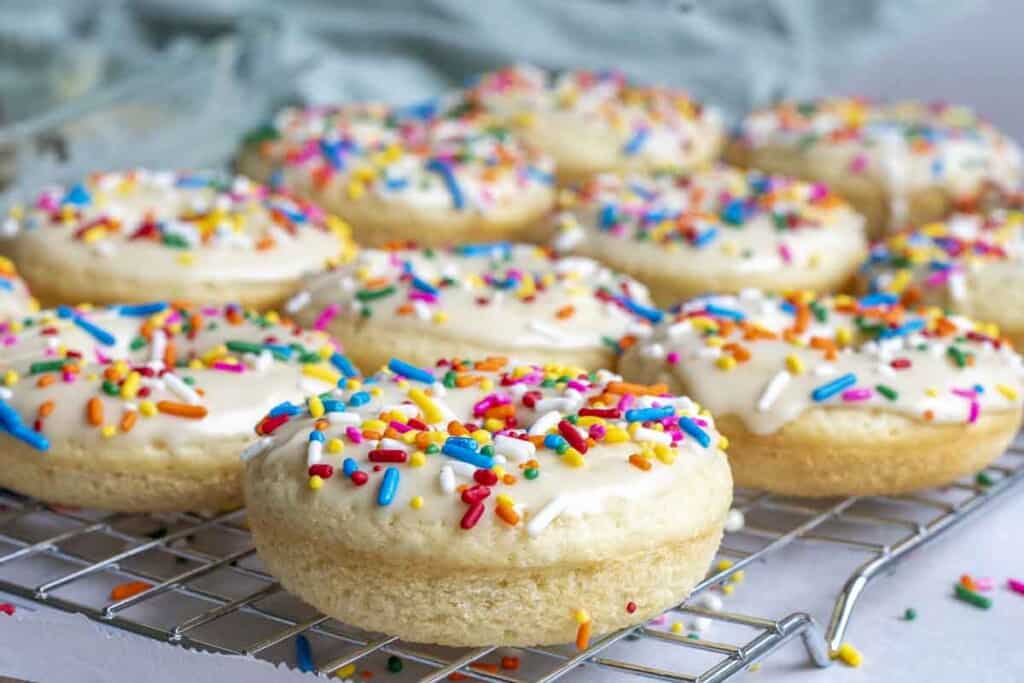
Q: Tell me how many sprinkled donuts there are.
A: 11